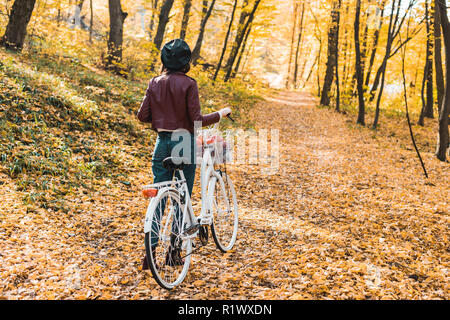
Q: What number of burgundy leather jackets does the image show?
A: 1